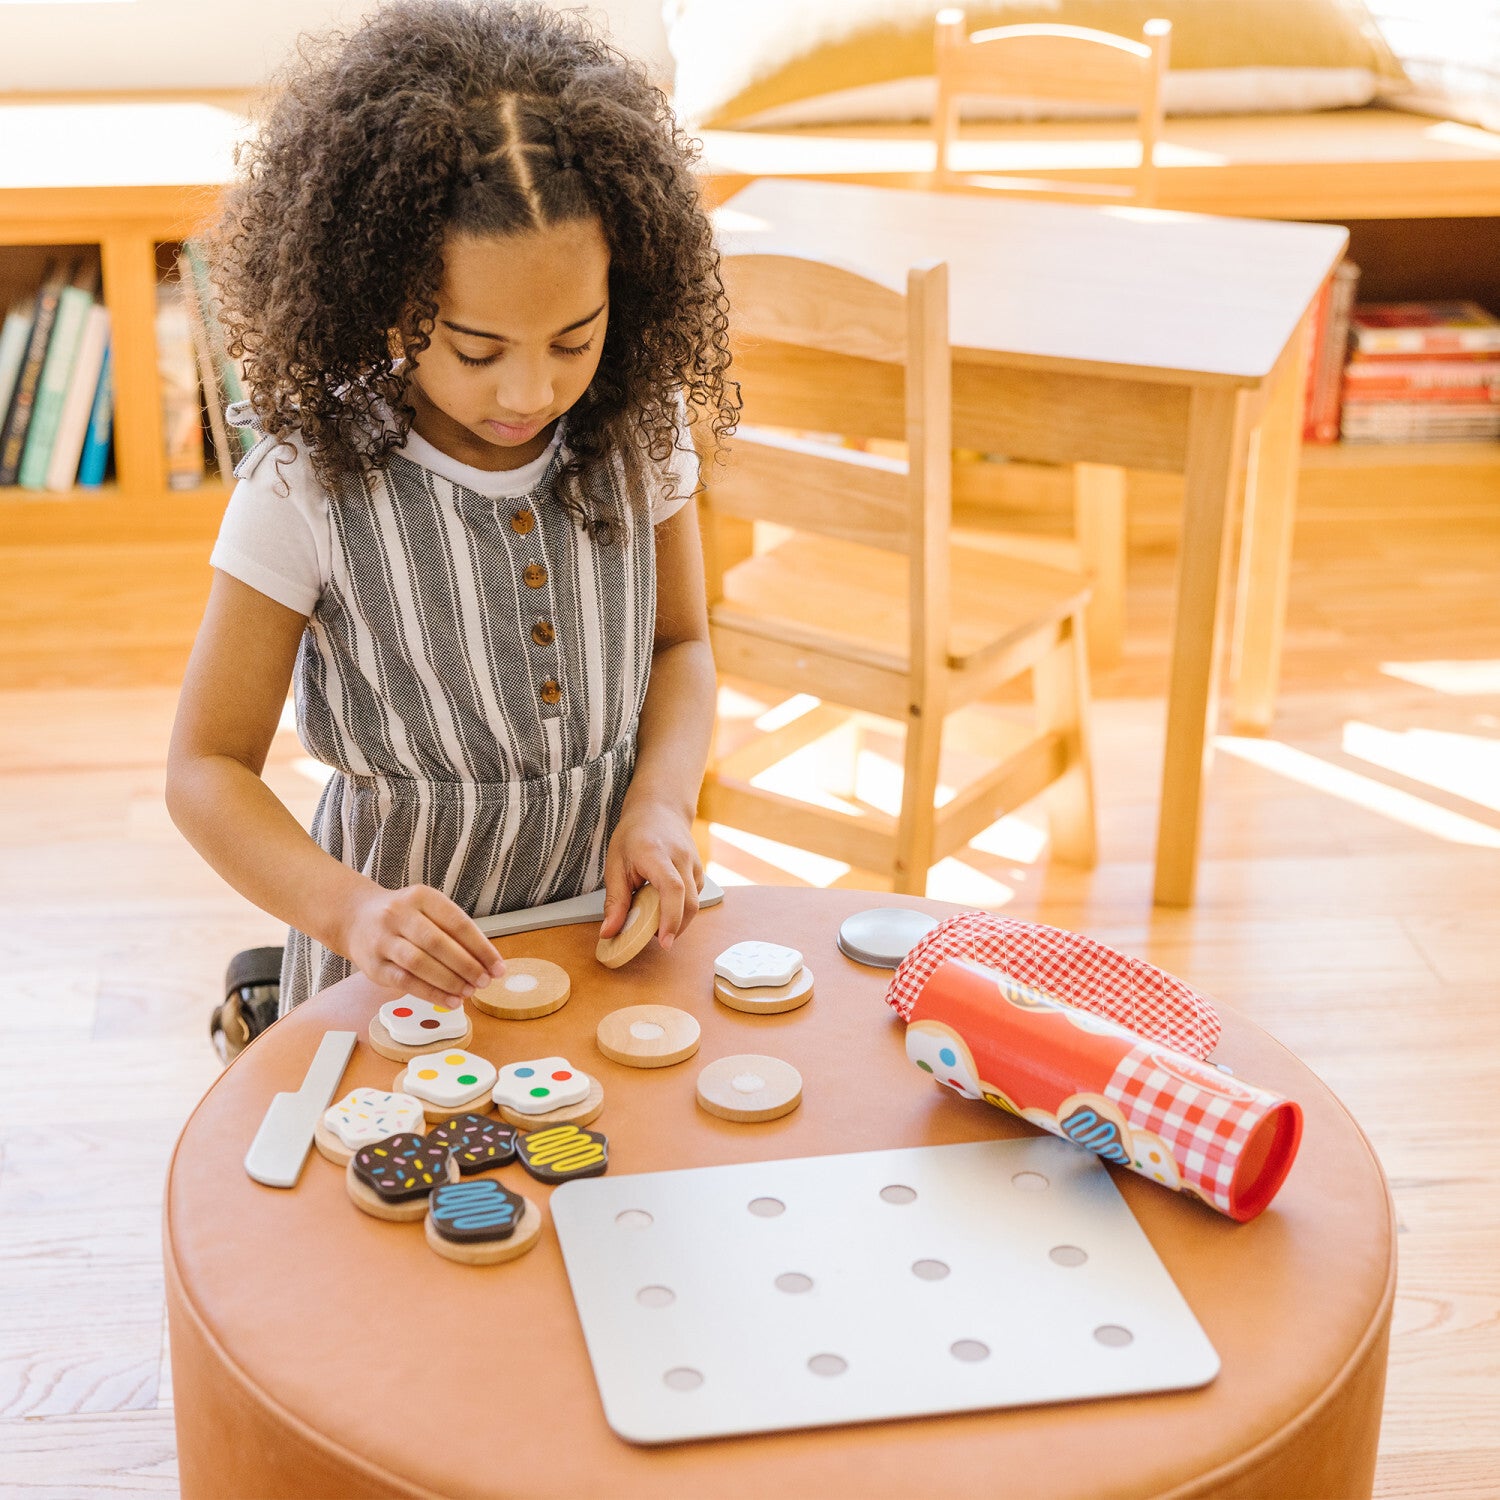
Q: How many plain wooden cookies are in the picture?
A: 4